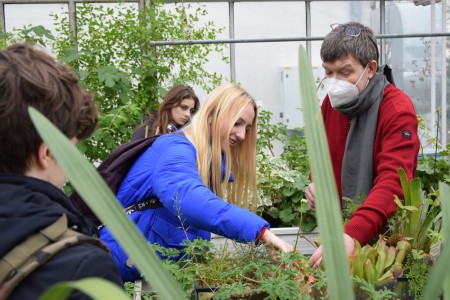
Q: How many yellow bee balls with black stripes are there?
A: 0